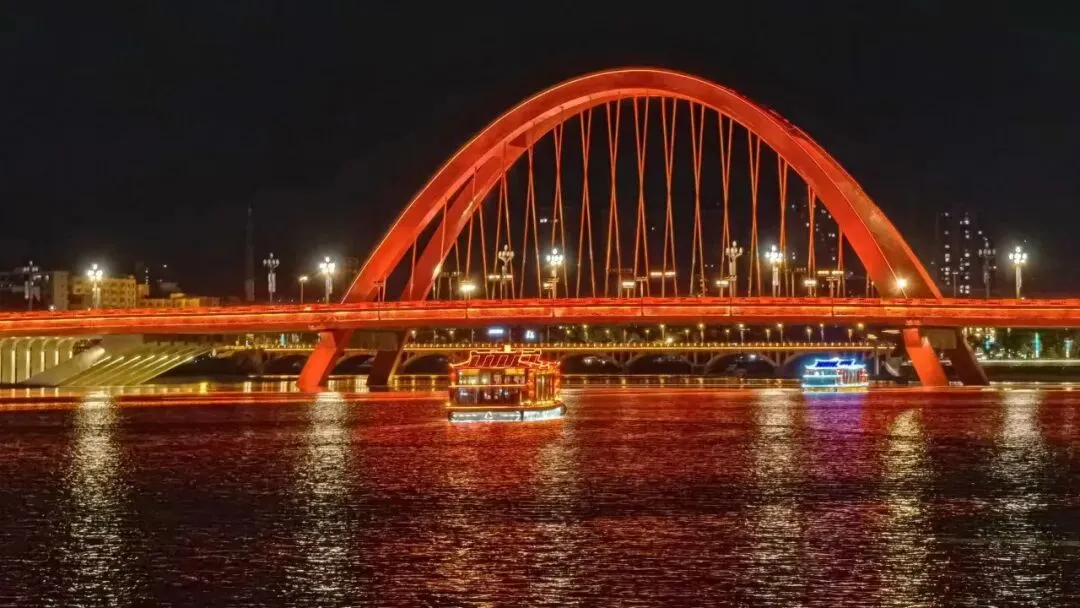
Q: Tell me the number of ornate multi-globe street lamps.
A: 10